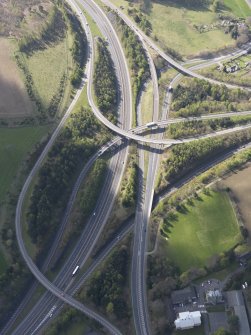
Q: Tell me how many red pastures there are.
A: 0